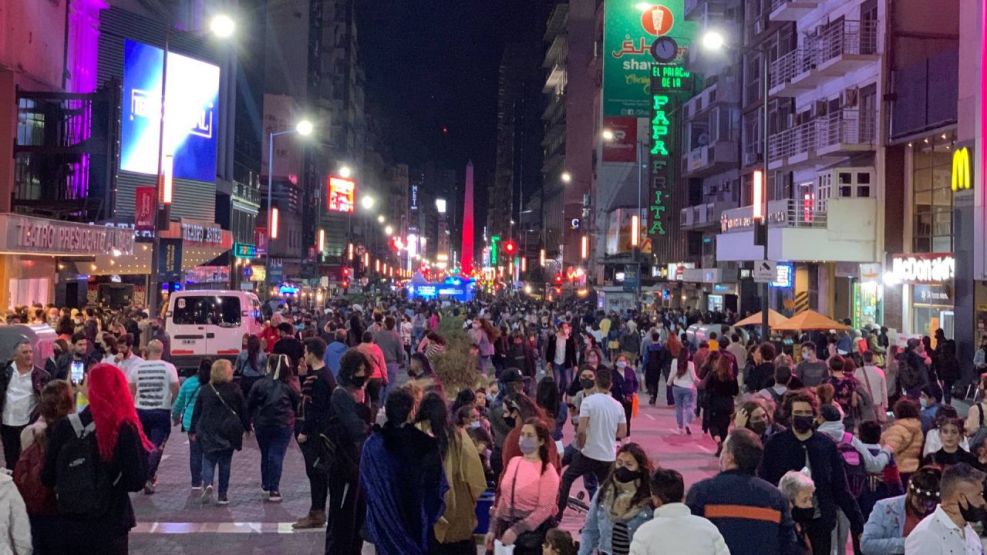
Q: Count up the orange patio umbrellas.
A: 2